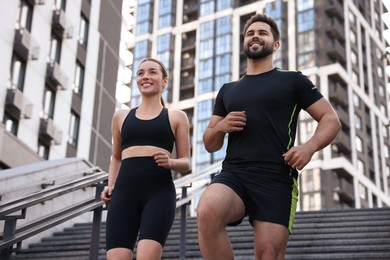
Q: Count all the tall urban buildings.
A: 2